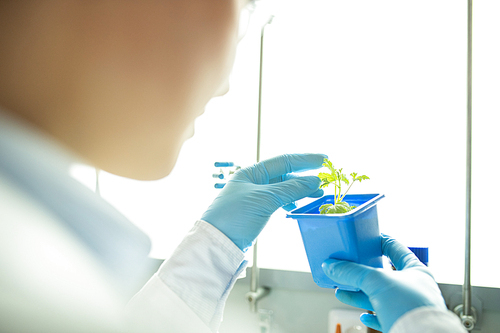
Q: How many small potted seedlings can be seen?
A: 1